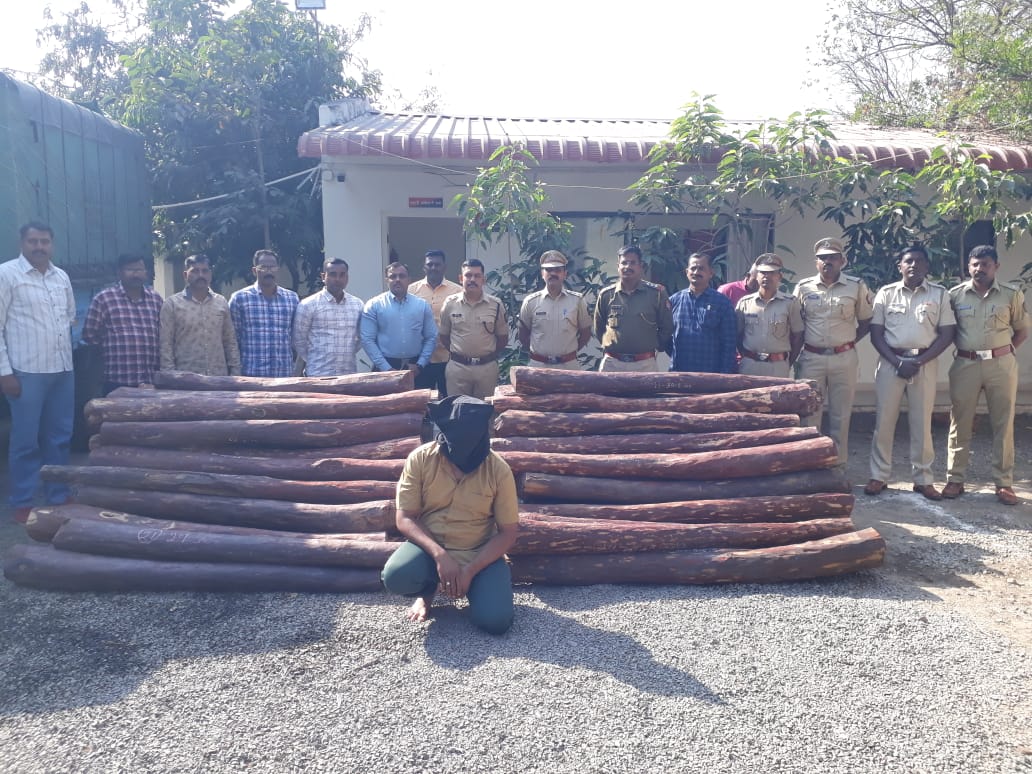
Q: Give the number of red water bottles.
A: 0